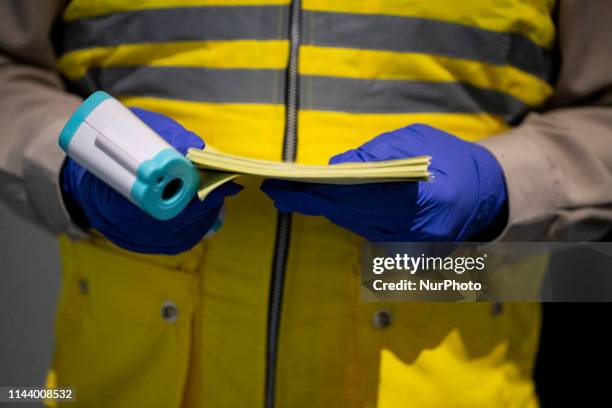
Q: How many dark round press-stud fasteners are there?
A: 4